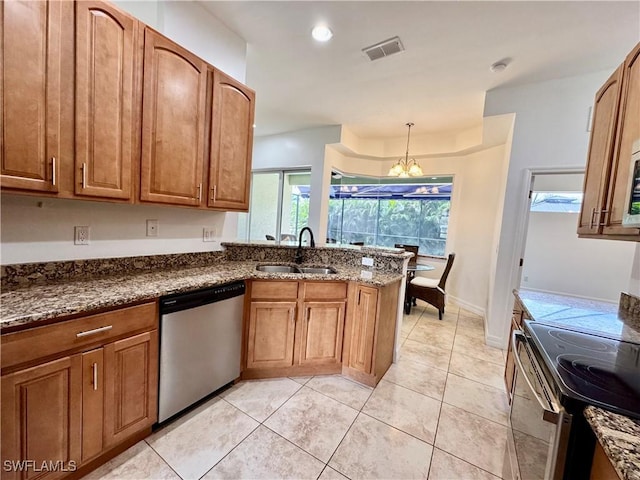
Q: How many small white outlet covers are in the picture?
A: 4